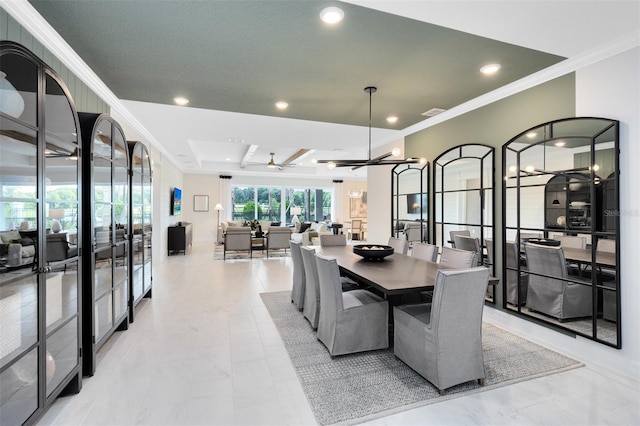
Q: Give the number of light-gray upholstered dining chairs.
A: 8